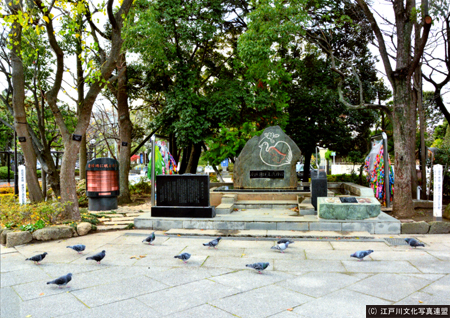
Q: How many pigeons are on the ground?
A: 12